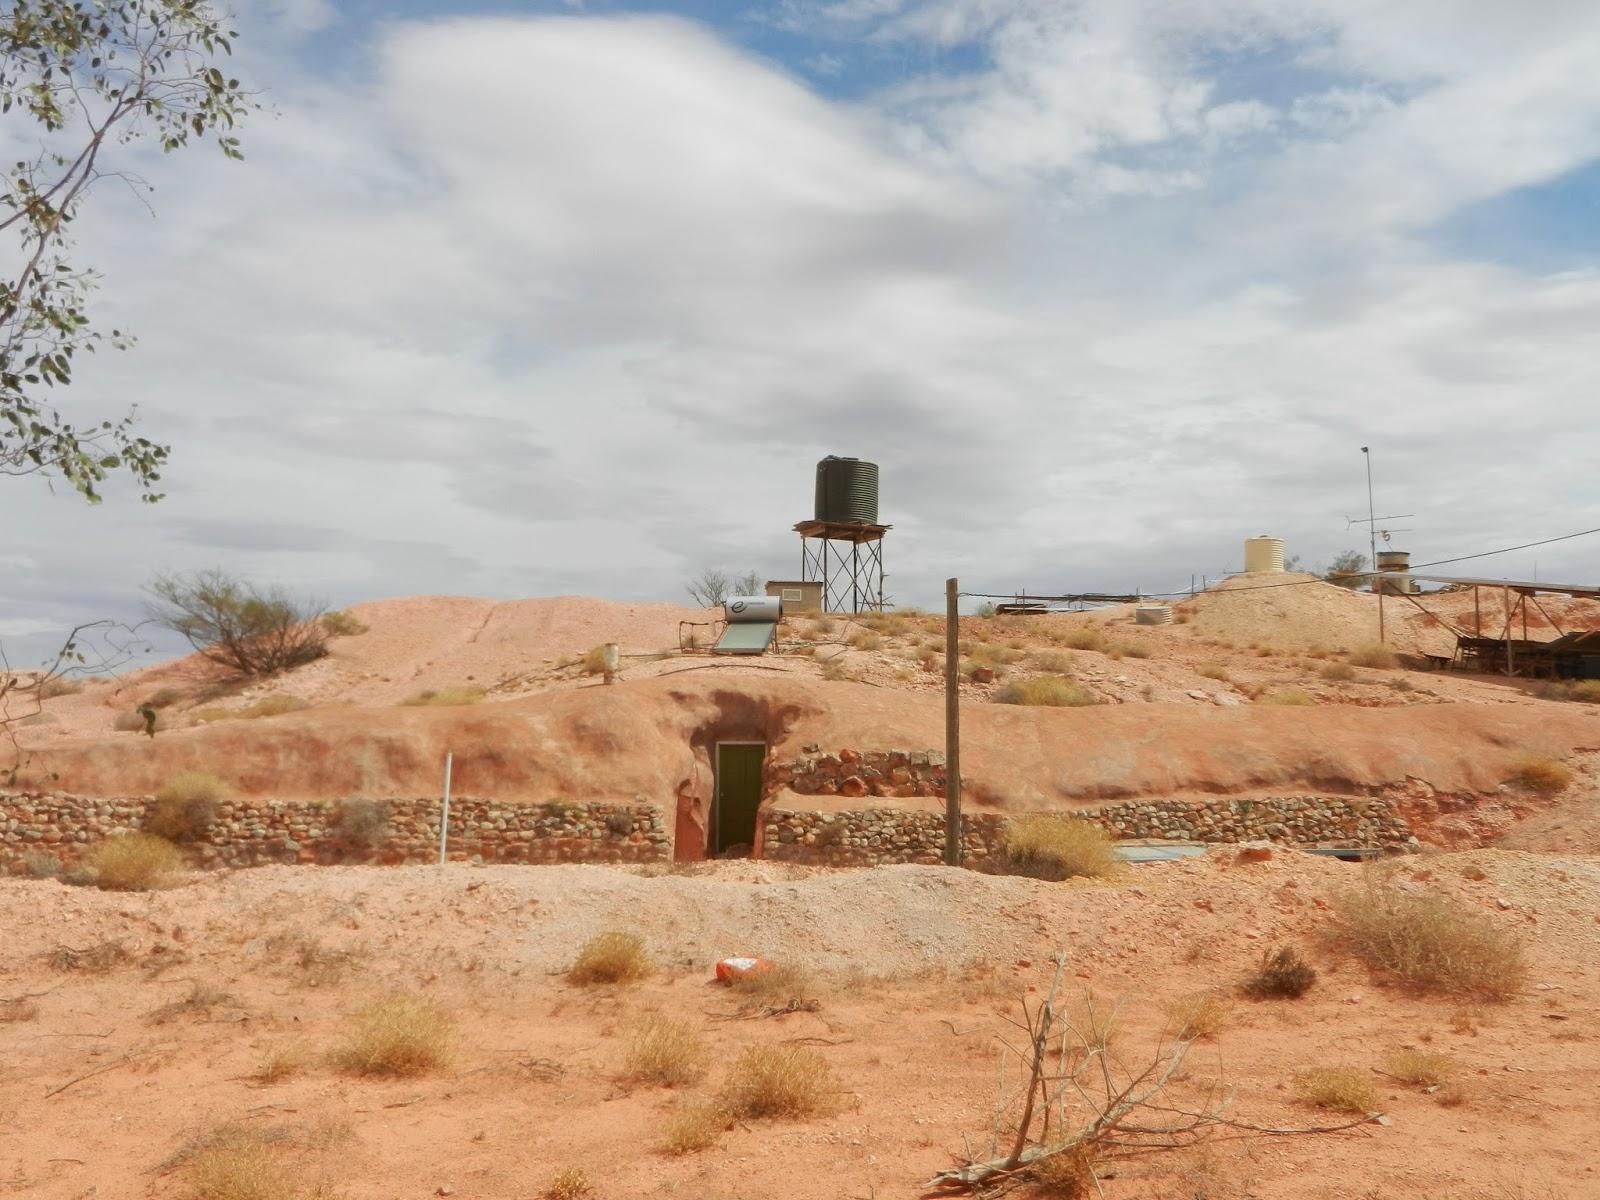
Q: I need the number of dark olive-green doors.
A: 1